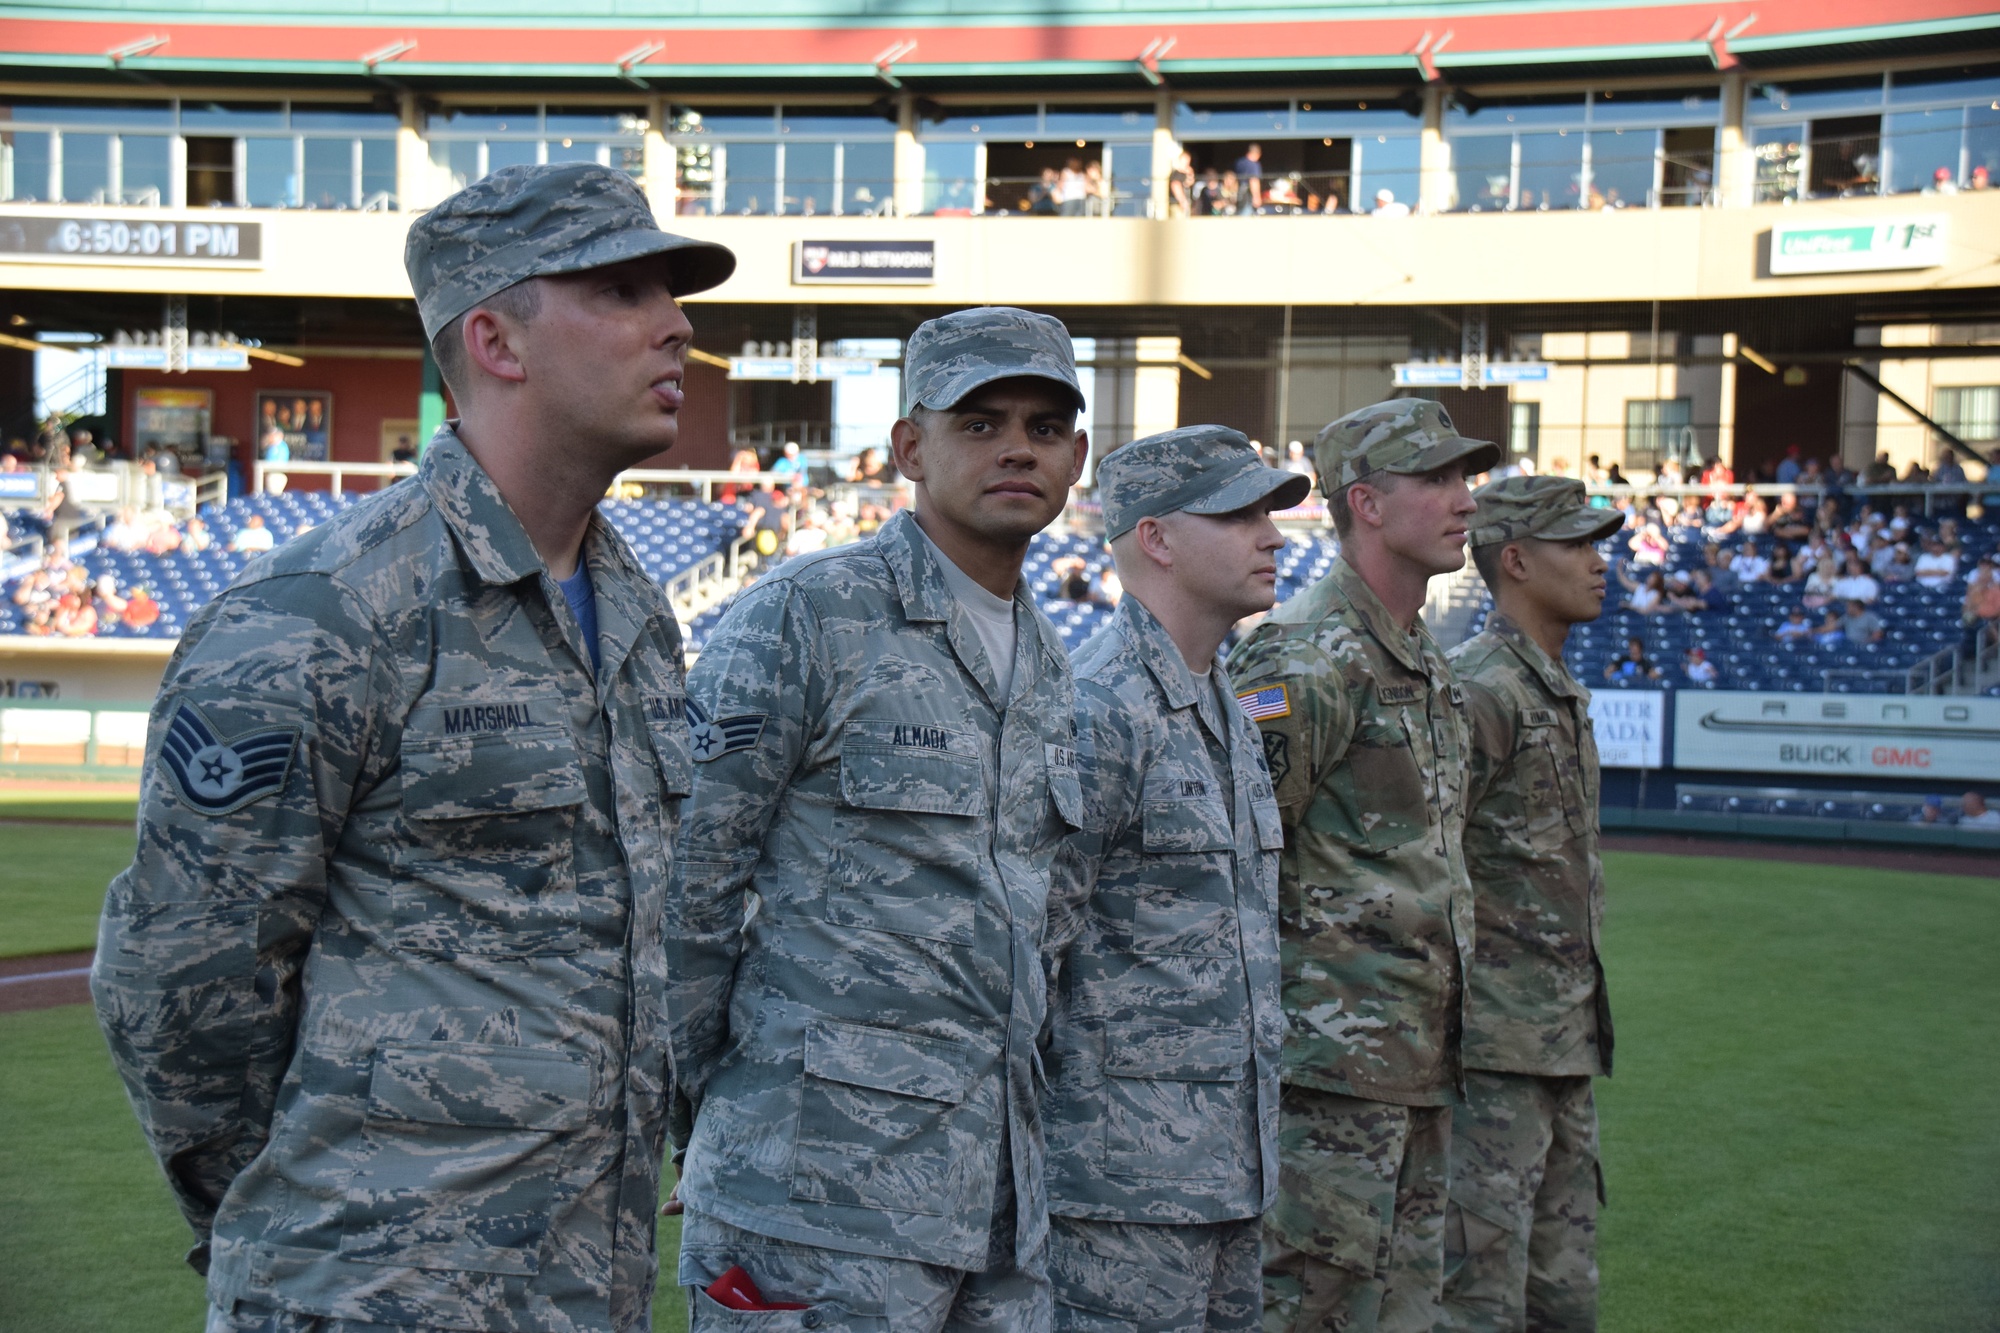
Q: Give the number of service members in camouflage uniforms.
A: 5